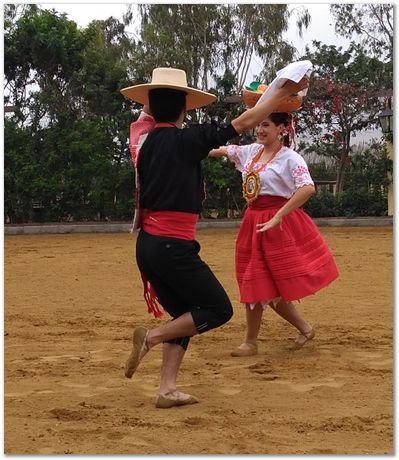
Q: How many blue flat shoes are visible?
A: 0